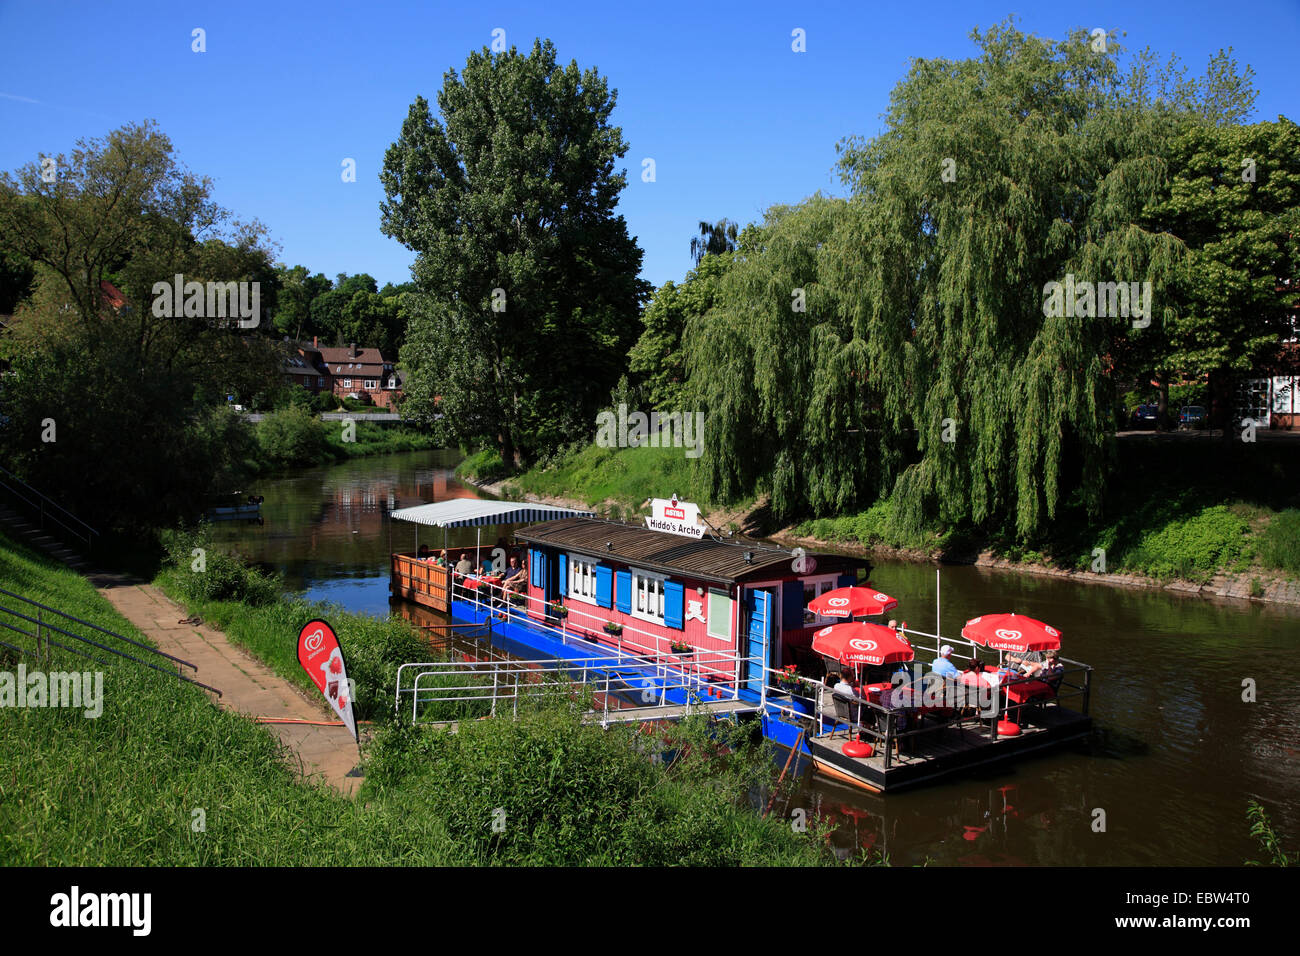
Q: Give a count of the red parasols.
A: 3